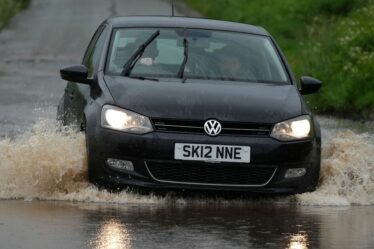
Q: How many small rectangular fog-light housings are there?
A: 2